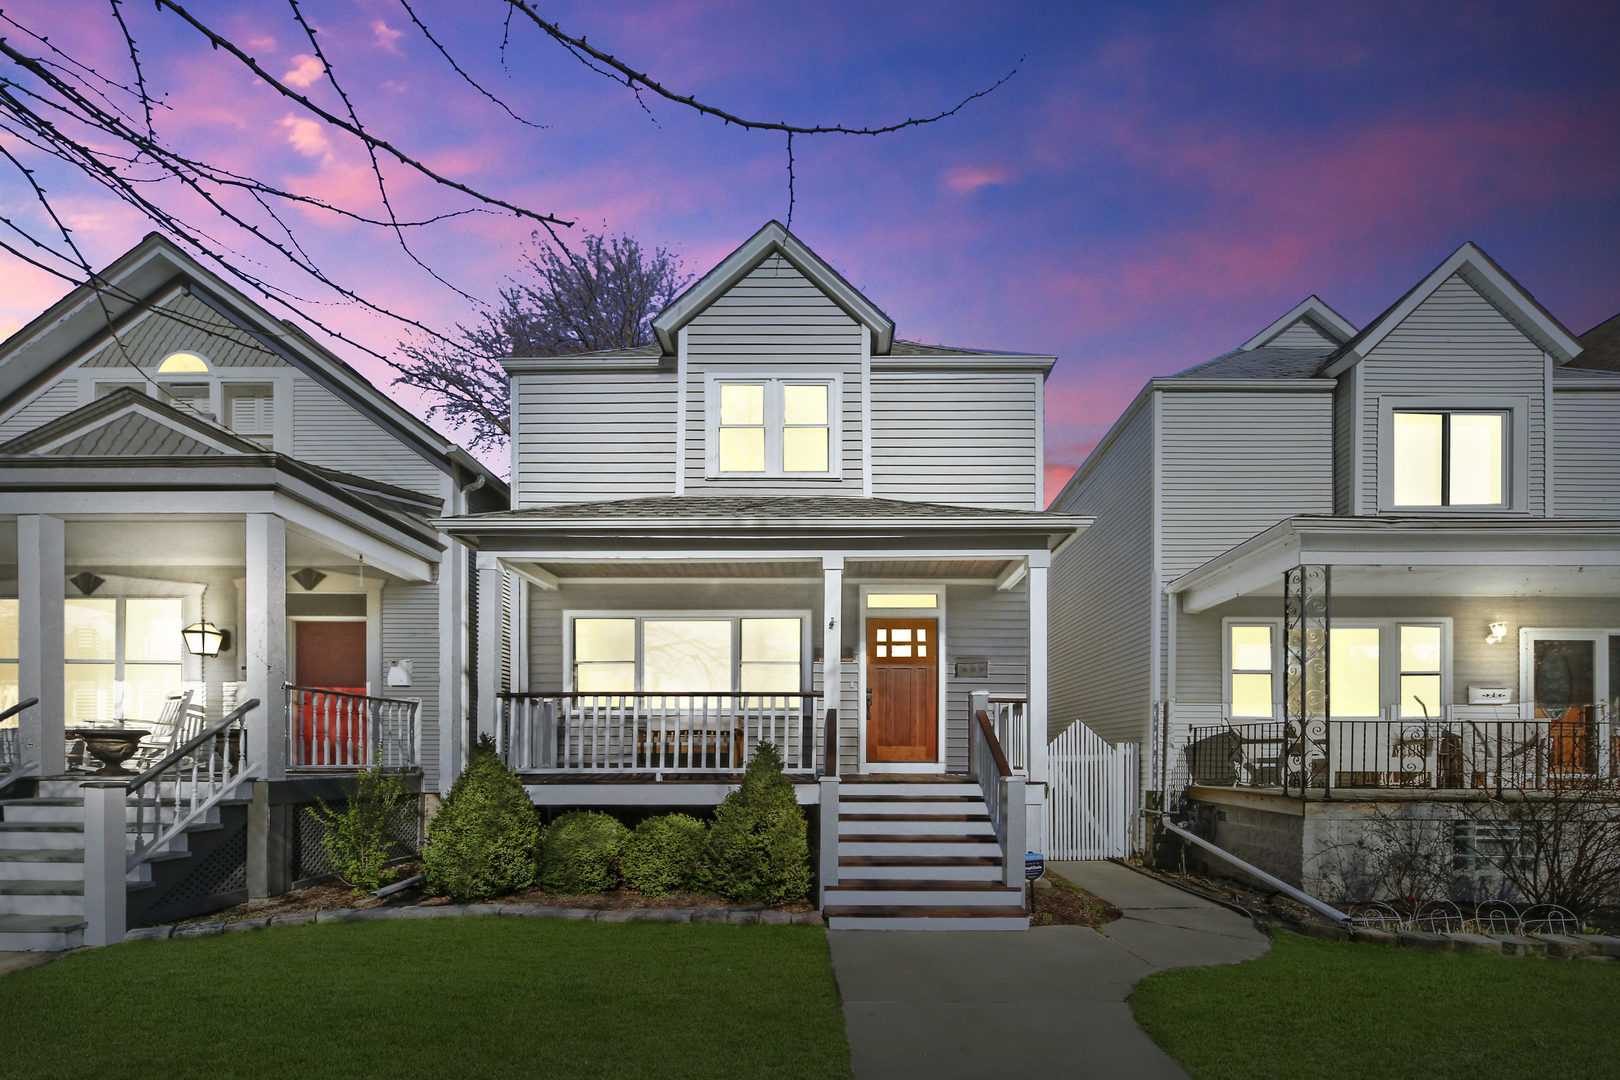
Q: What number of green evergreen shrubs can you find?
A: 4